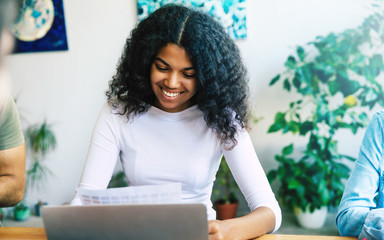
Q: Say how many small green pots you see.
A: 1